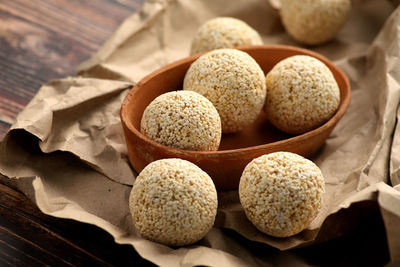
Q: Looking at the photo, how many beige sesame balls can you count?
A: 7